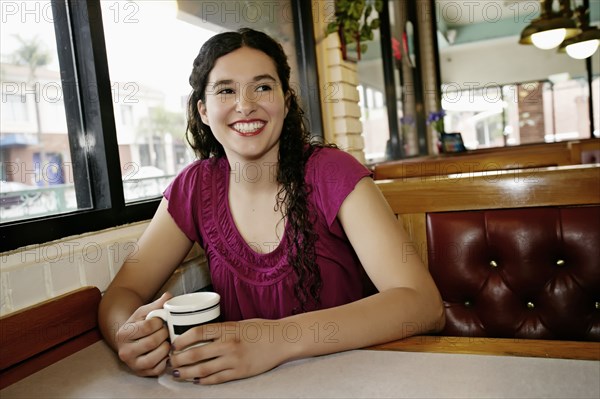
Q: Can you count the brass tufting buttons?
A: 5